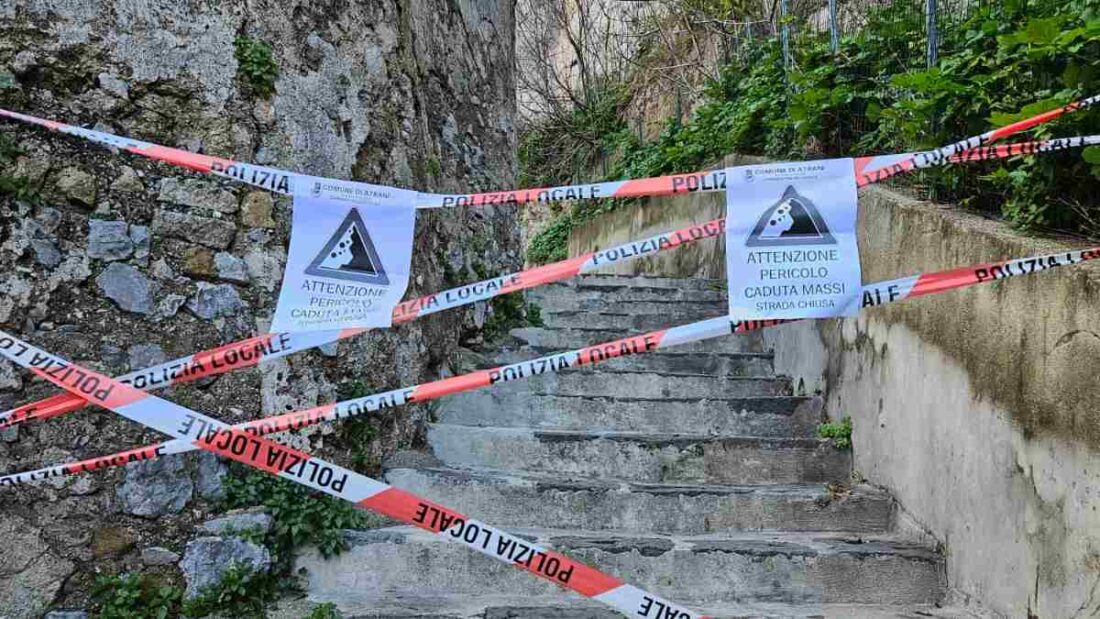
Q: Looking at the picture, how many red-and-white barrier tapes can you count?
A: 4